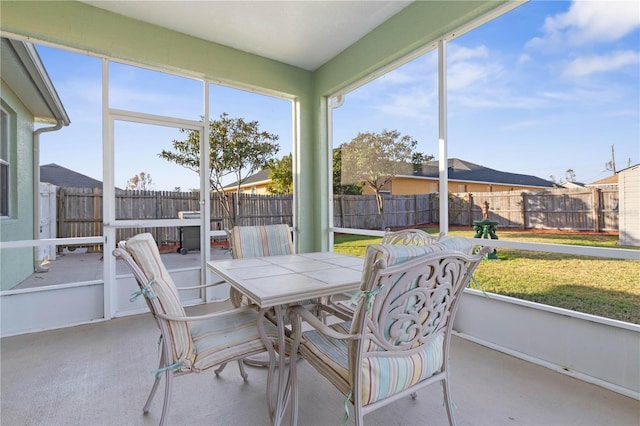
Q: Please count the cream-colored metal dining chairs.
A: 4